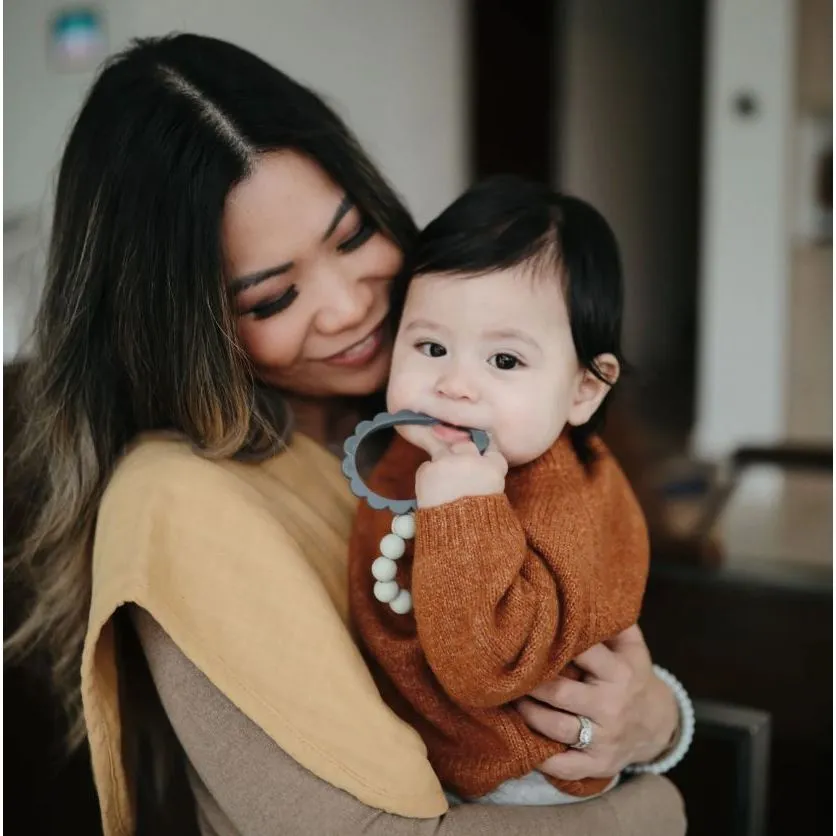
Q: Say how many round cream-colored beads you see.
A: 5